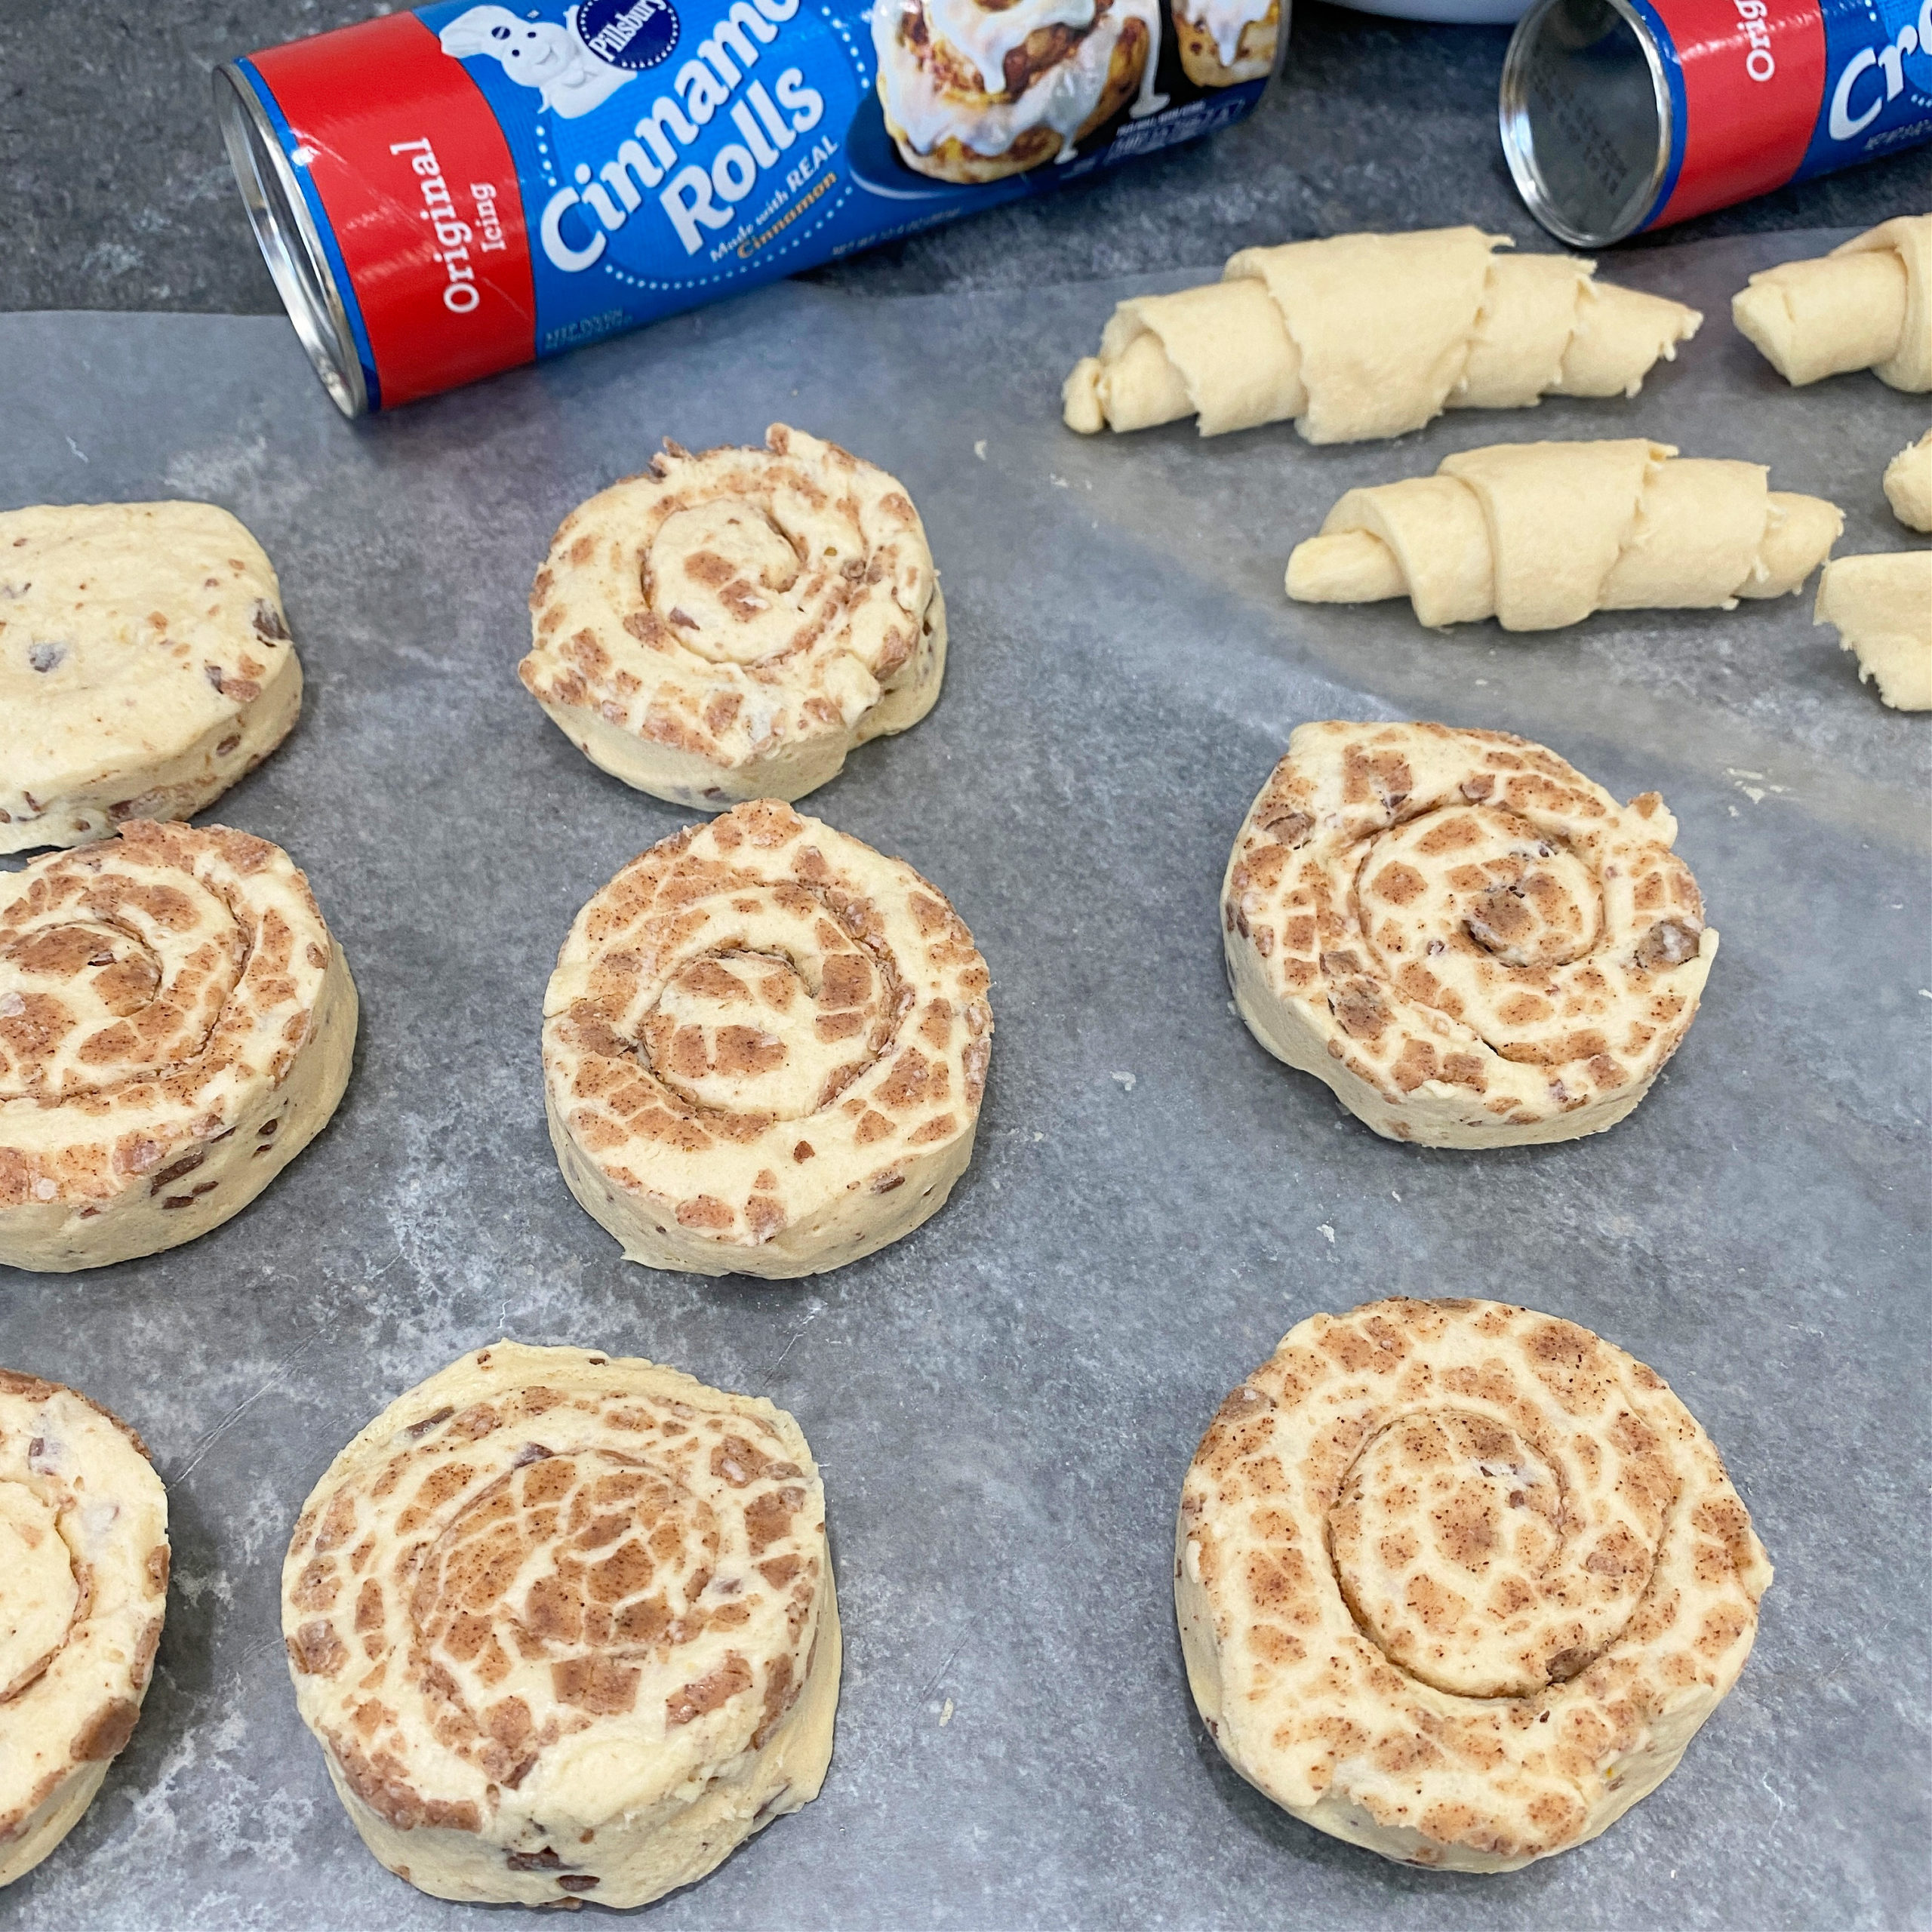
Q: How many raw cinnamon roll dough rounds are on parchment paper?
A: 8